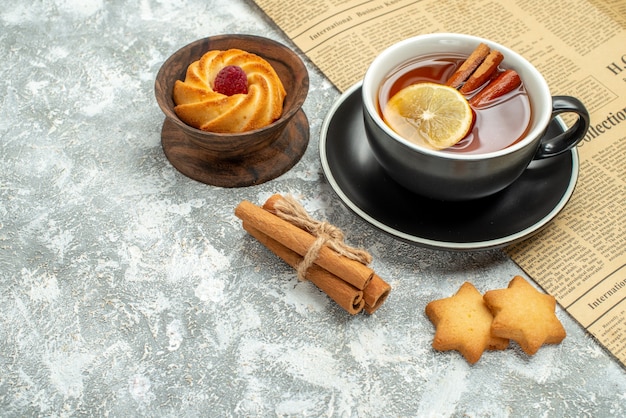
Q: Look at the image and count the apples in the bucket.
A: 0